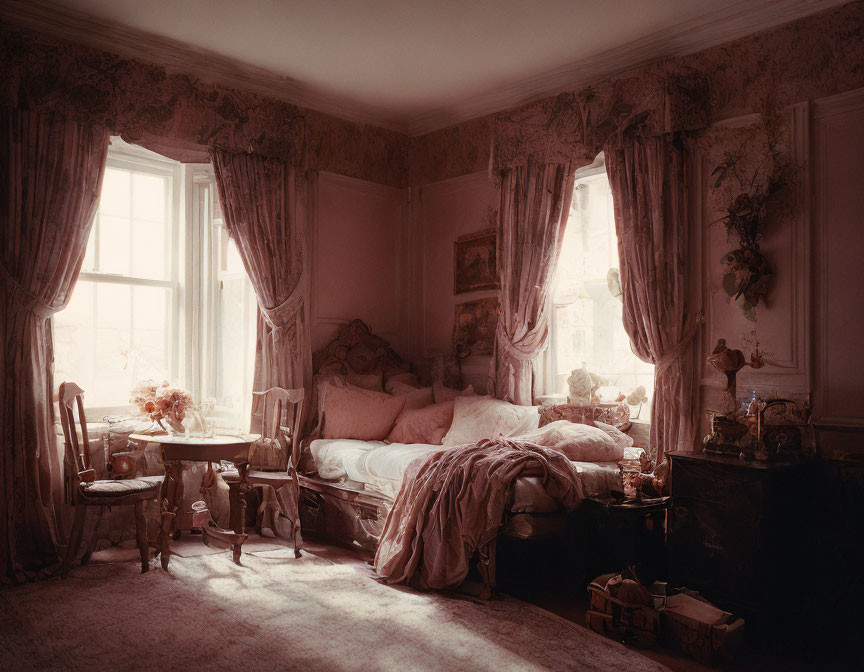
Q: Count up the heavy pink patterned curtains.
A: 4